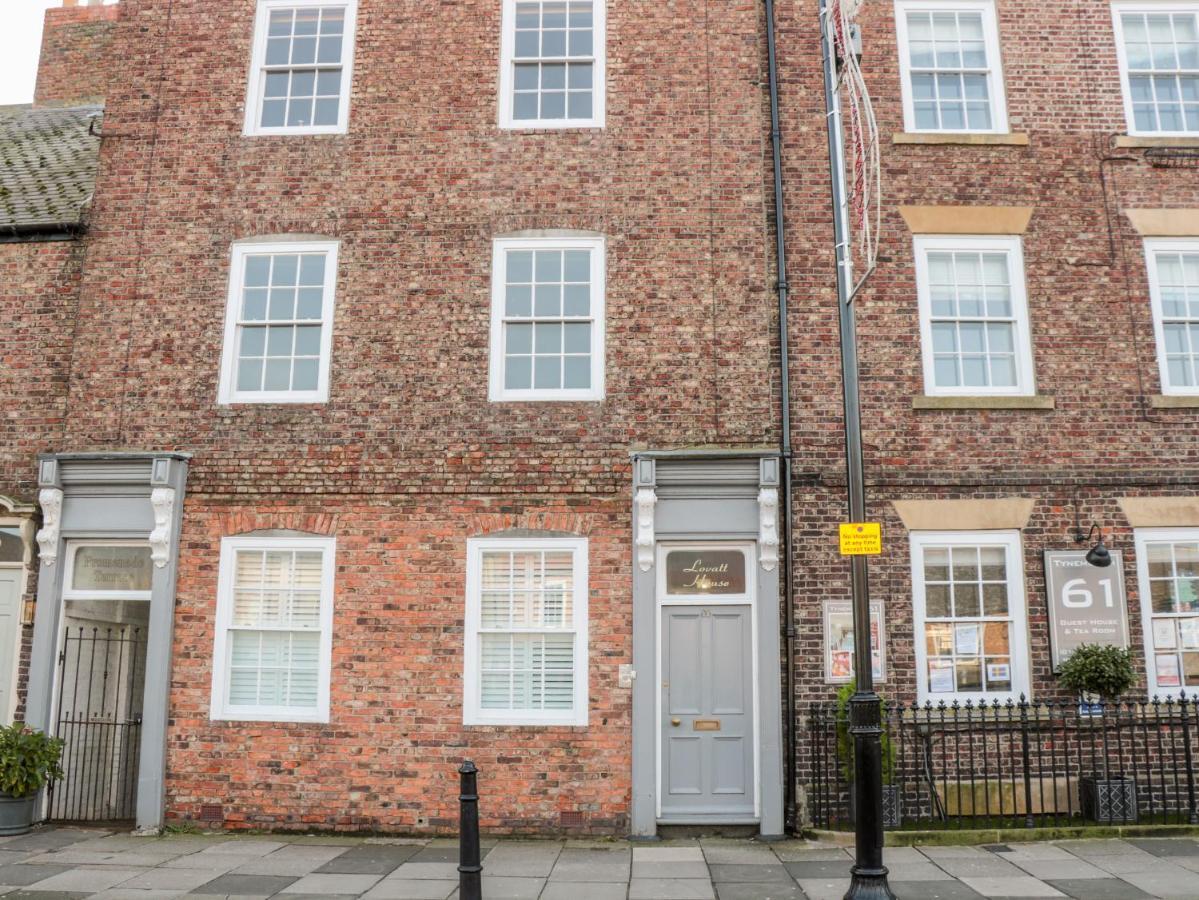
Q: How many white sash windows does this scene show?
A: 12